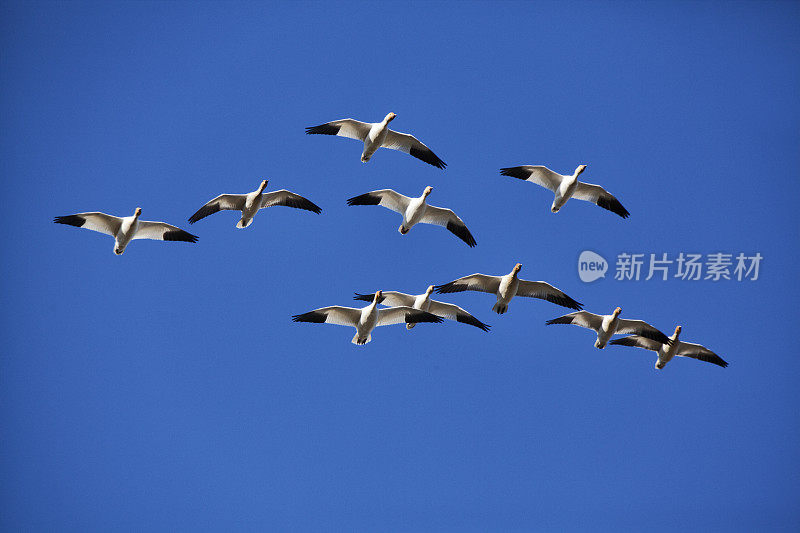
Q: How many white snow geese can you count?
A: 10